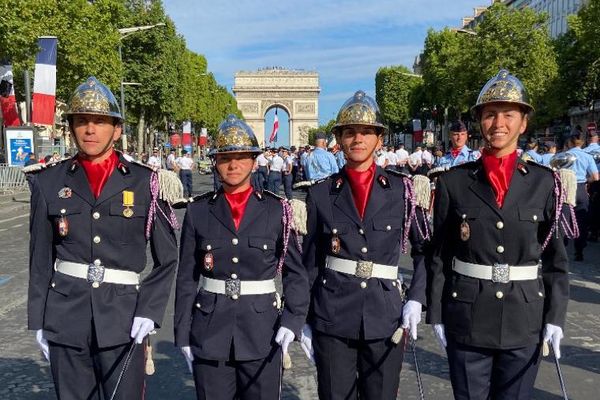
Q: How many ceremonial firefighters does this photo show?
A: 4